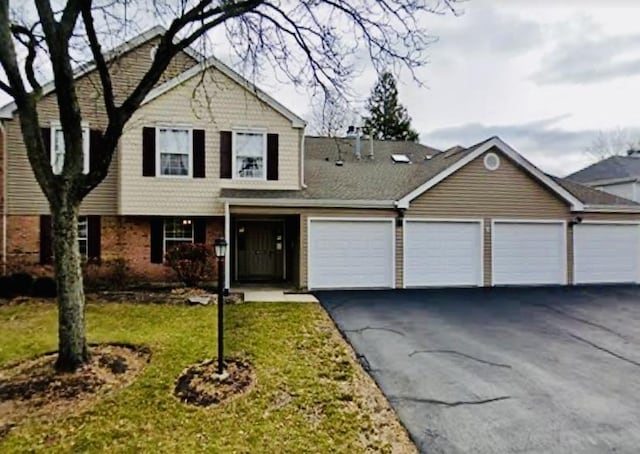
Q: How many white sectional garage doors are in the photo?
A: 4